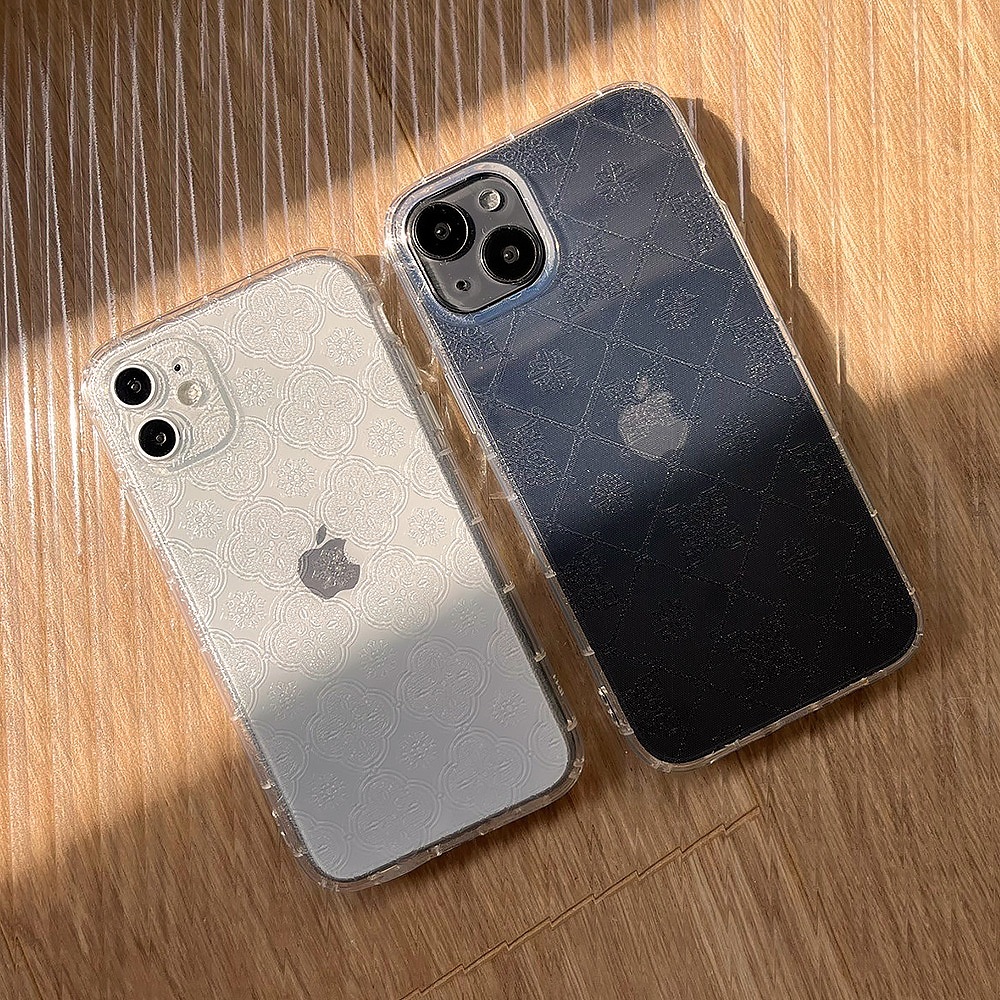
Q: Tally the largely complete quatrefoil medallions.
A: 11